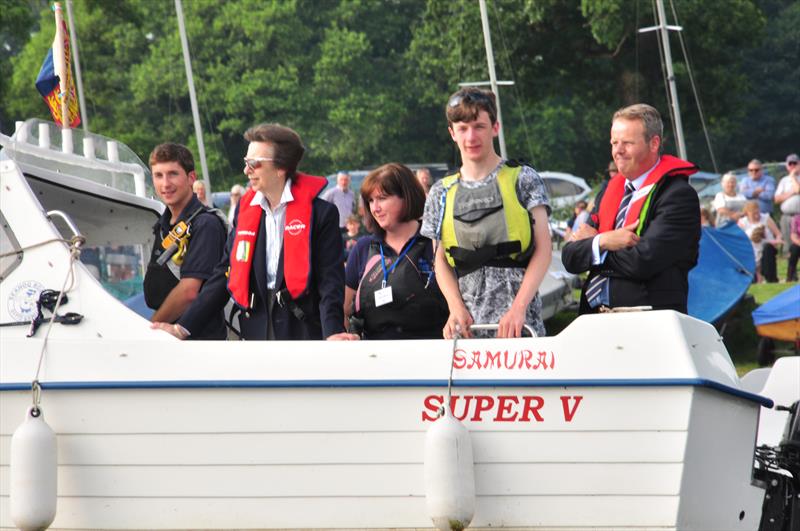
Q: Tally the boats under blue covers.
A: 2